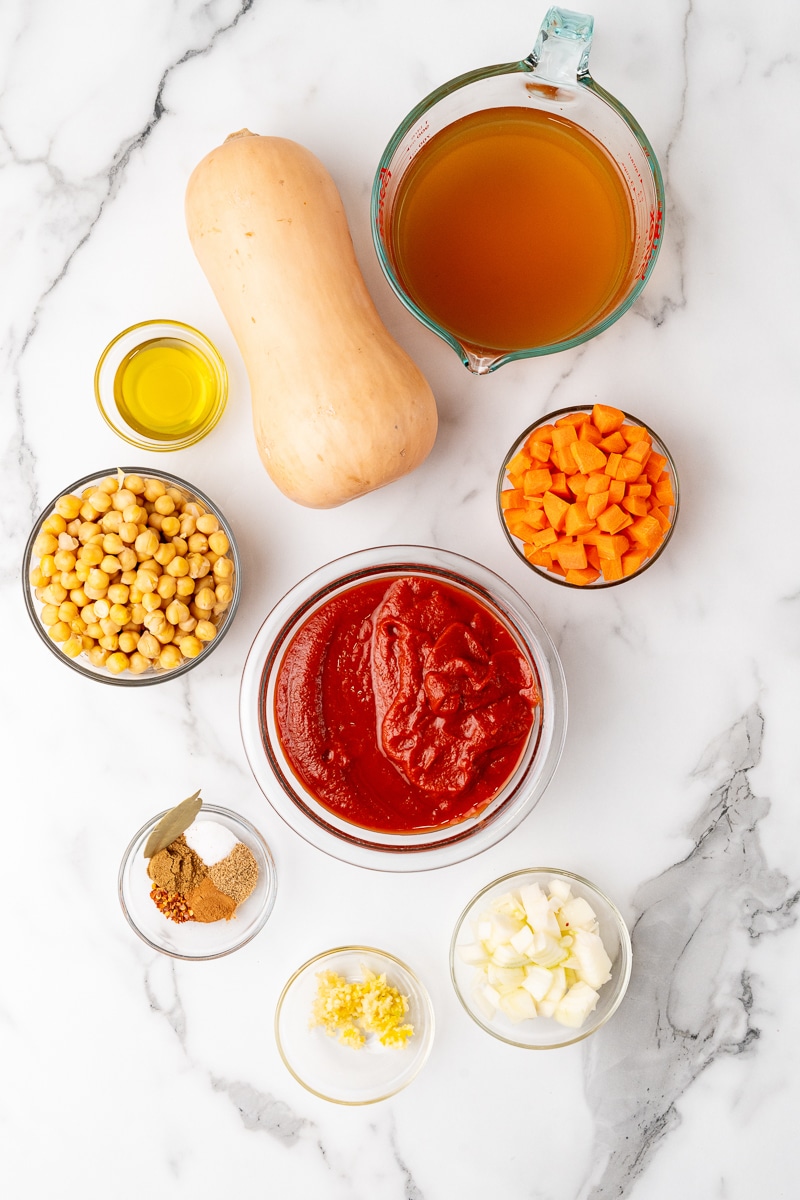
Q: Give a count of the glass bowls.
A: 7